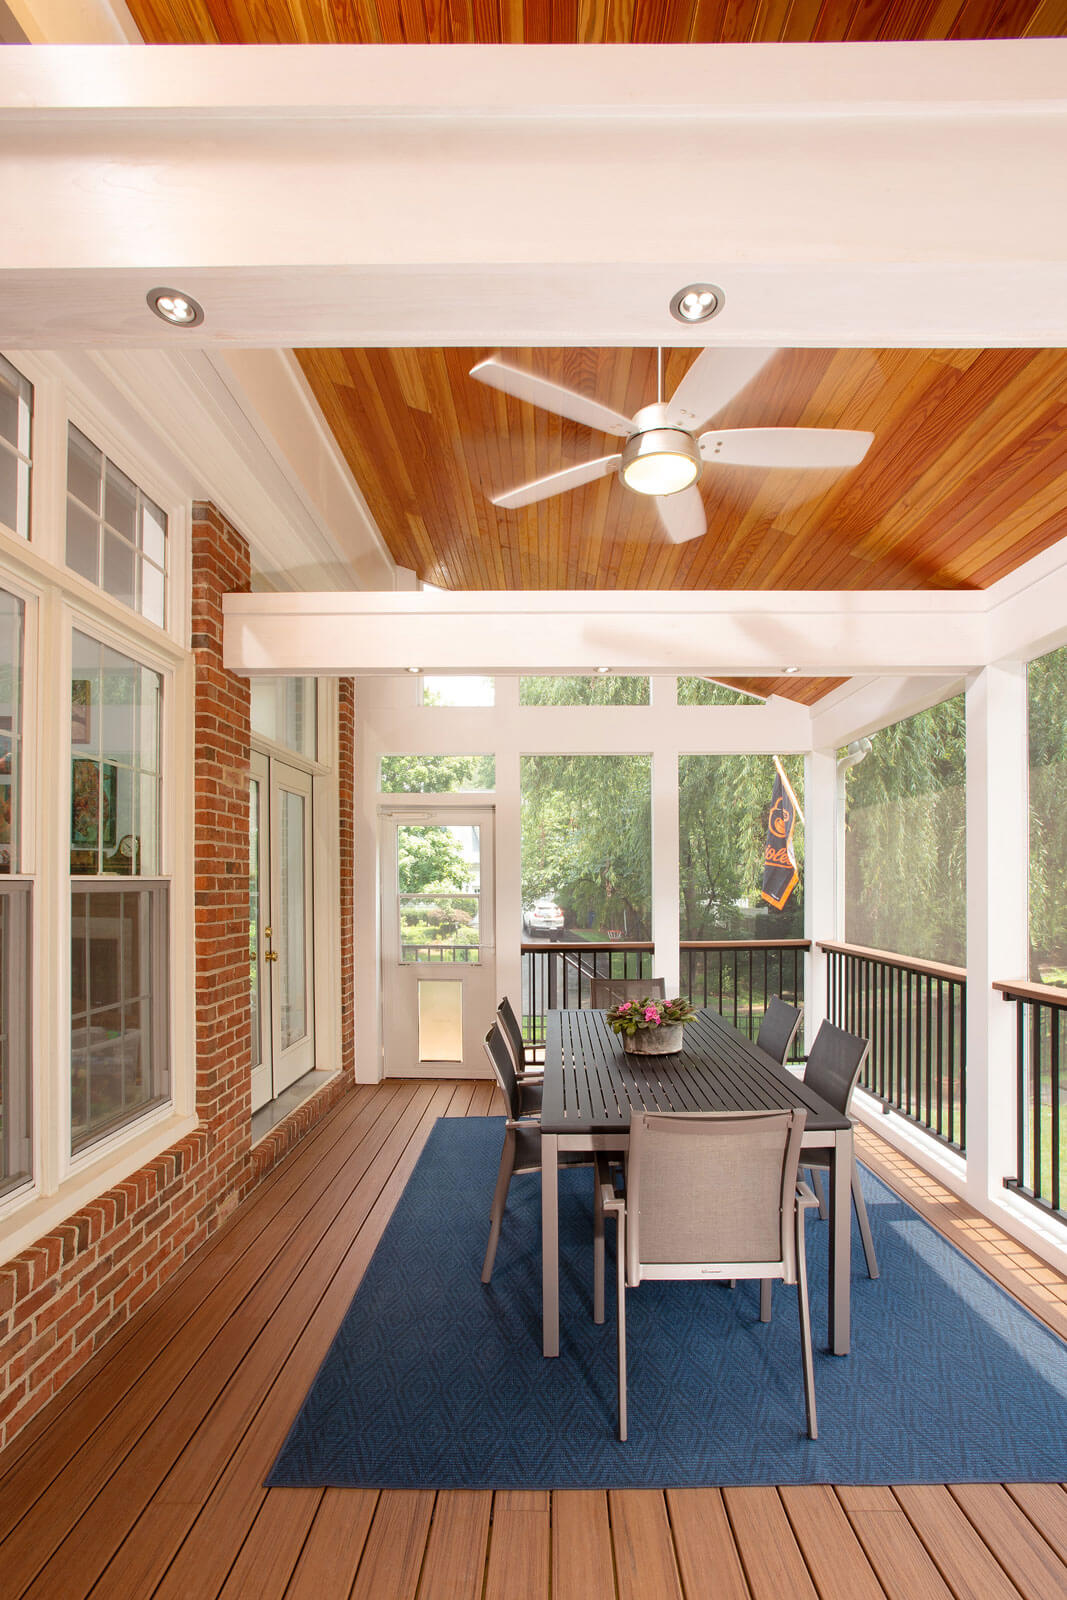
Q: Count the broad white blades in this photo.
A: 5